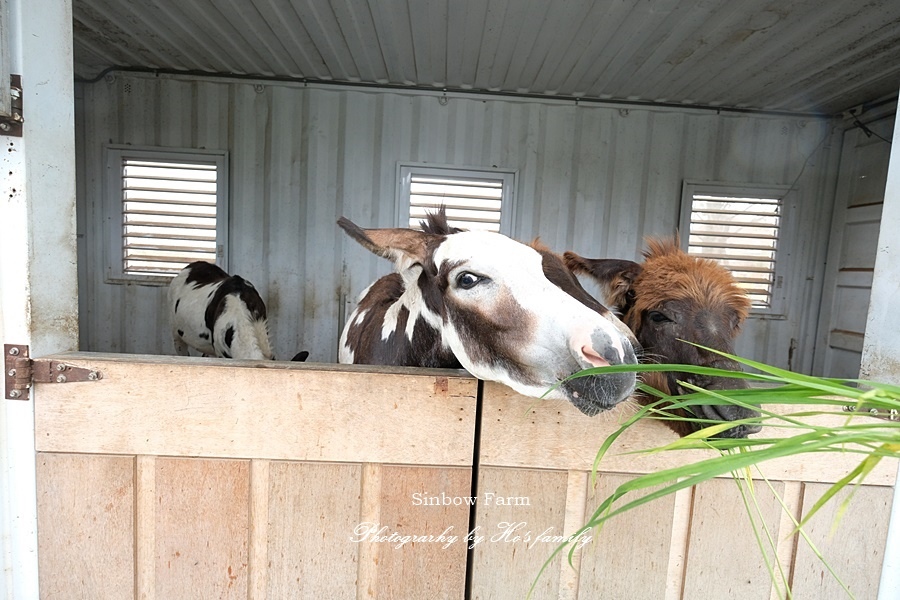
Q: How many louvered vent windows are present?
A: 3